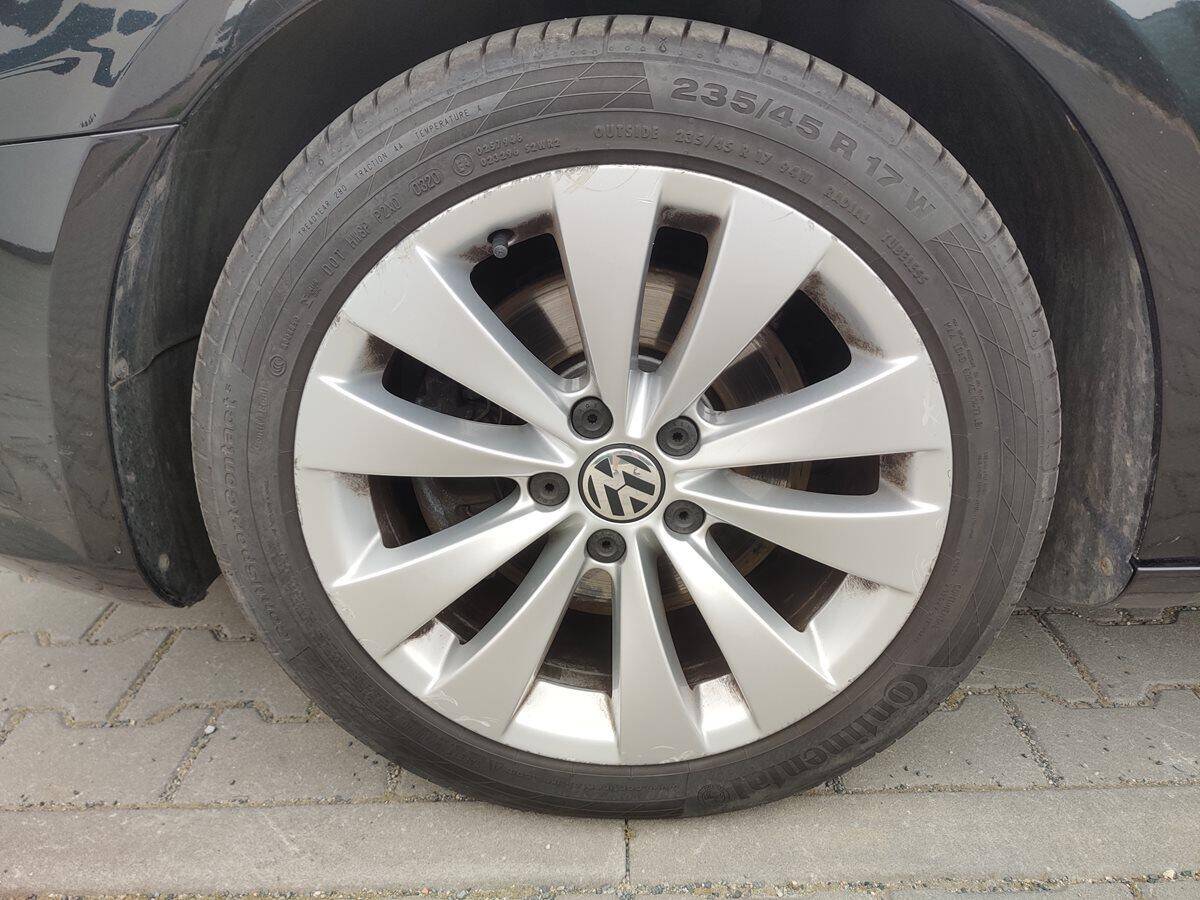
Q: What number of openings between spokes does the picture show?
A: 10